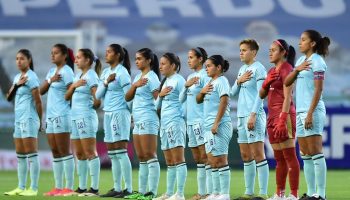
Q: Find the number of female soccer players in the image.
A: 11